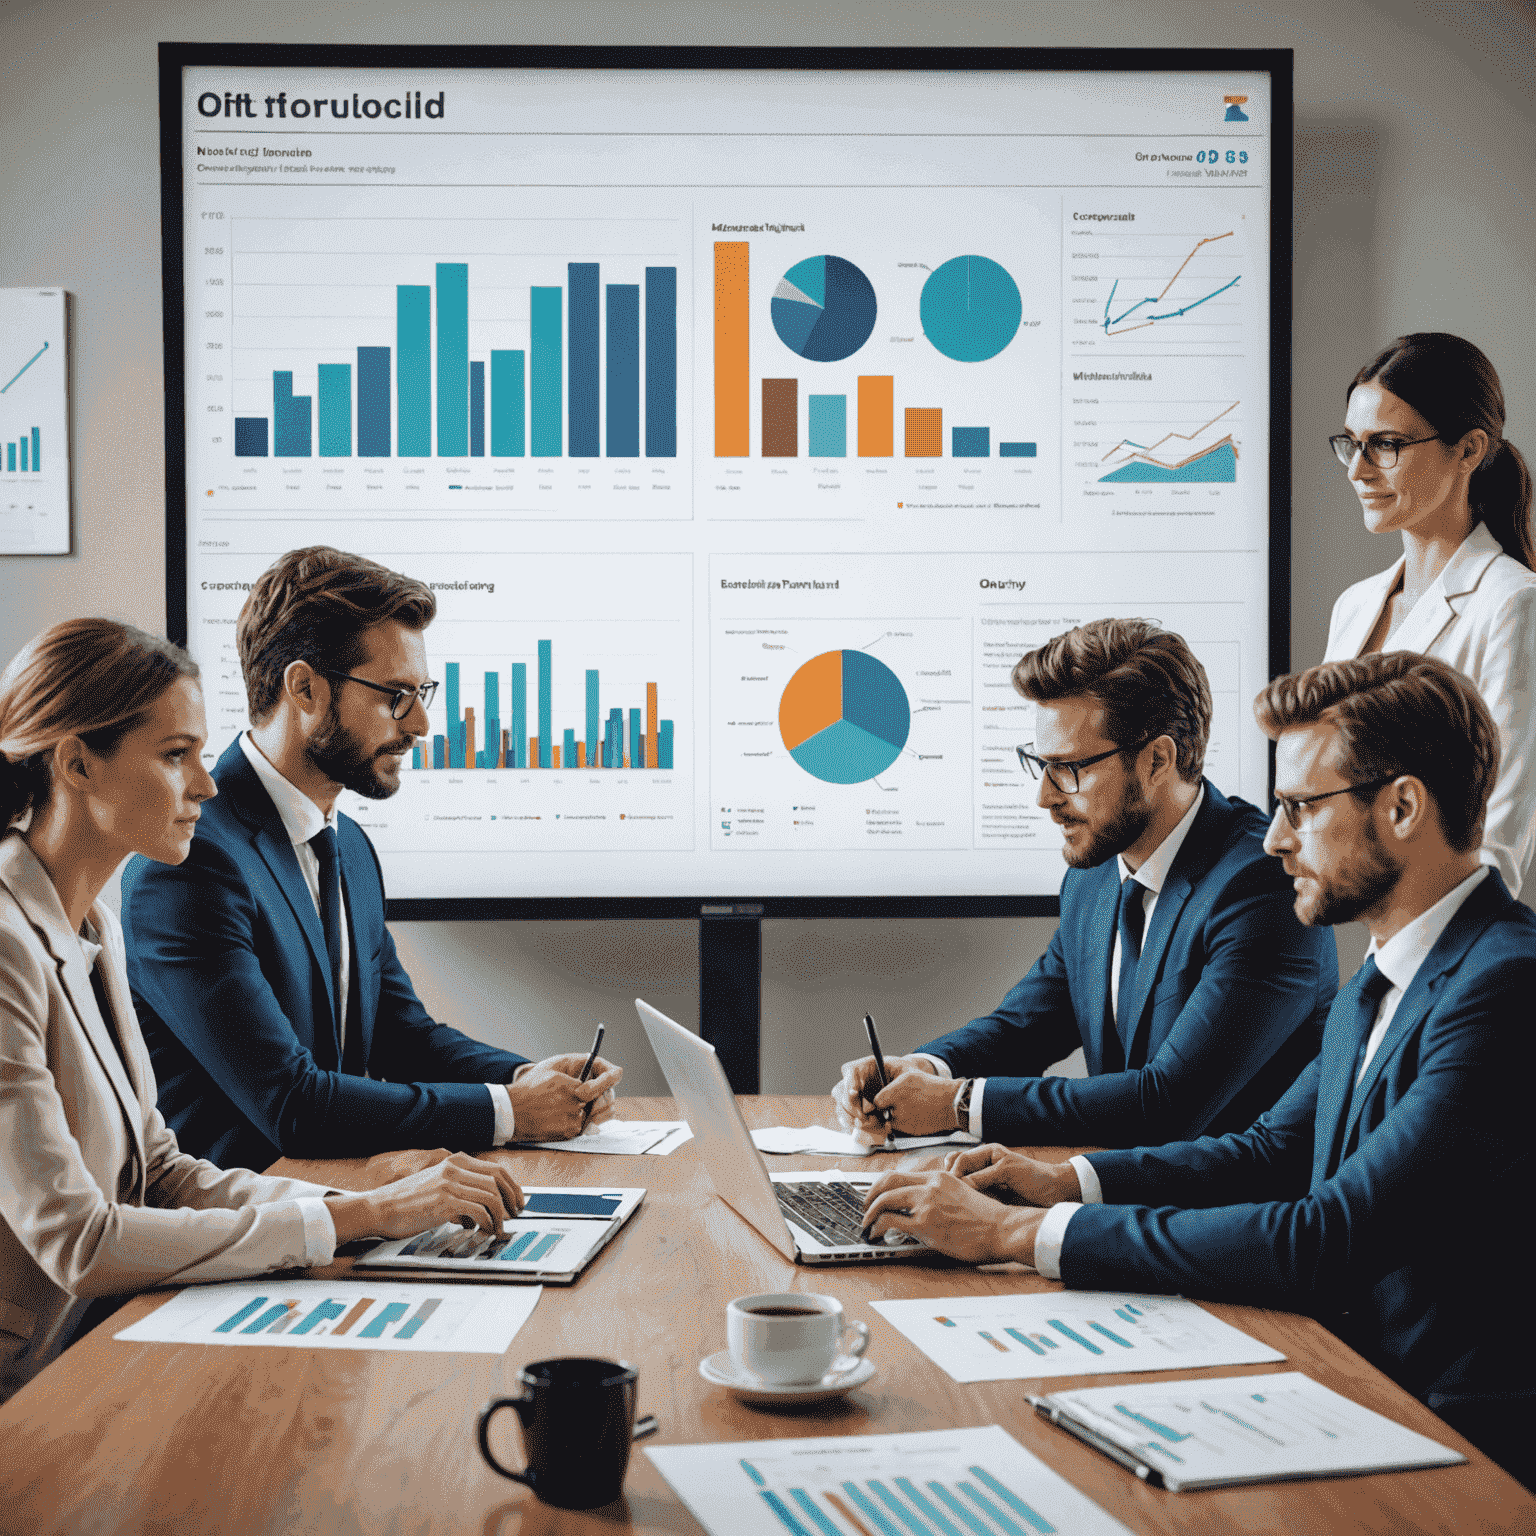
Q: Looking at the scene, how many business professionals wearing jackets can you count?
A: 5